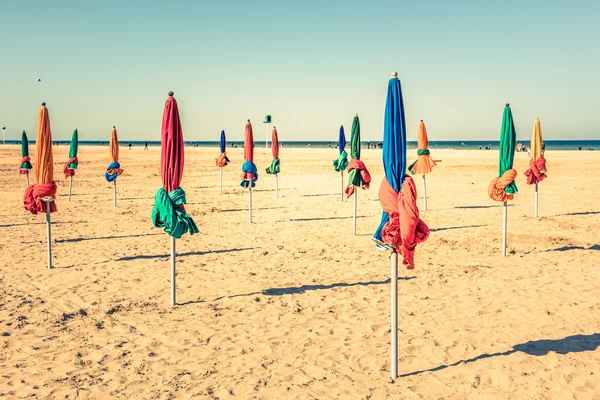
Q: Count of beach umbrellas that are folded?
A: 14